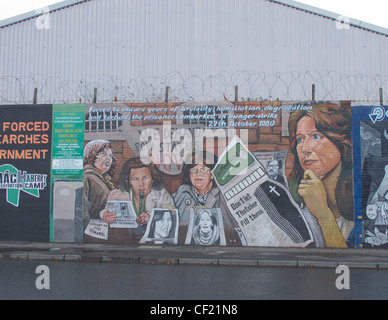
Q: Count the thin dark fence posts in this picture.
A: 6